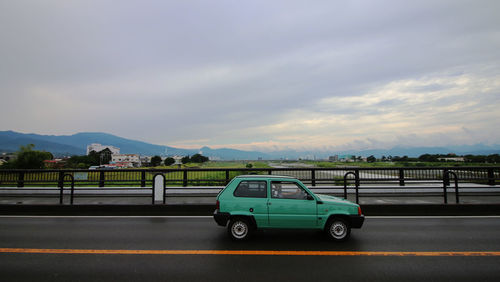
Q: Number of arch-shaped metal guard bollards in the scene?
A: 4